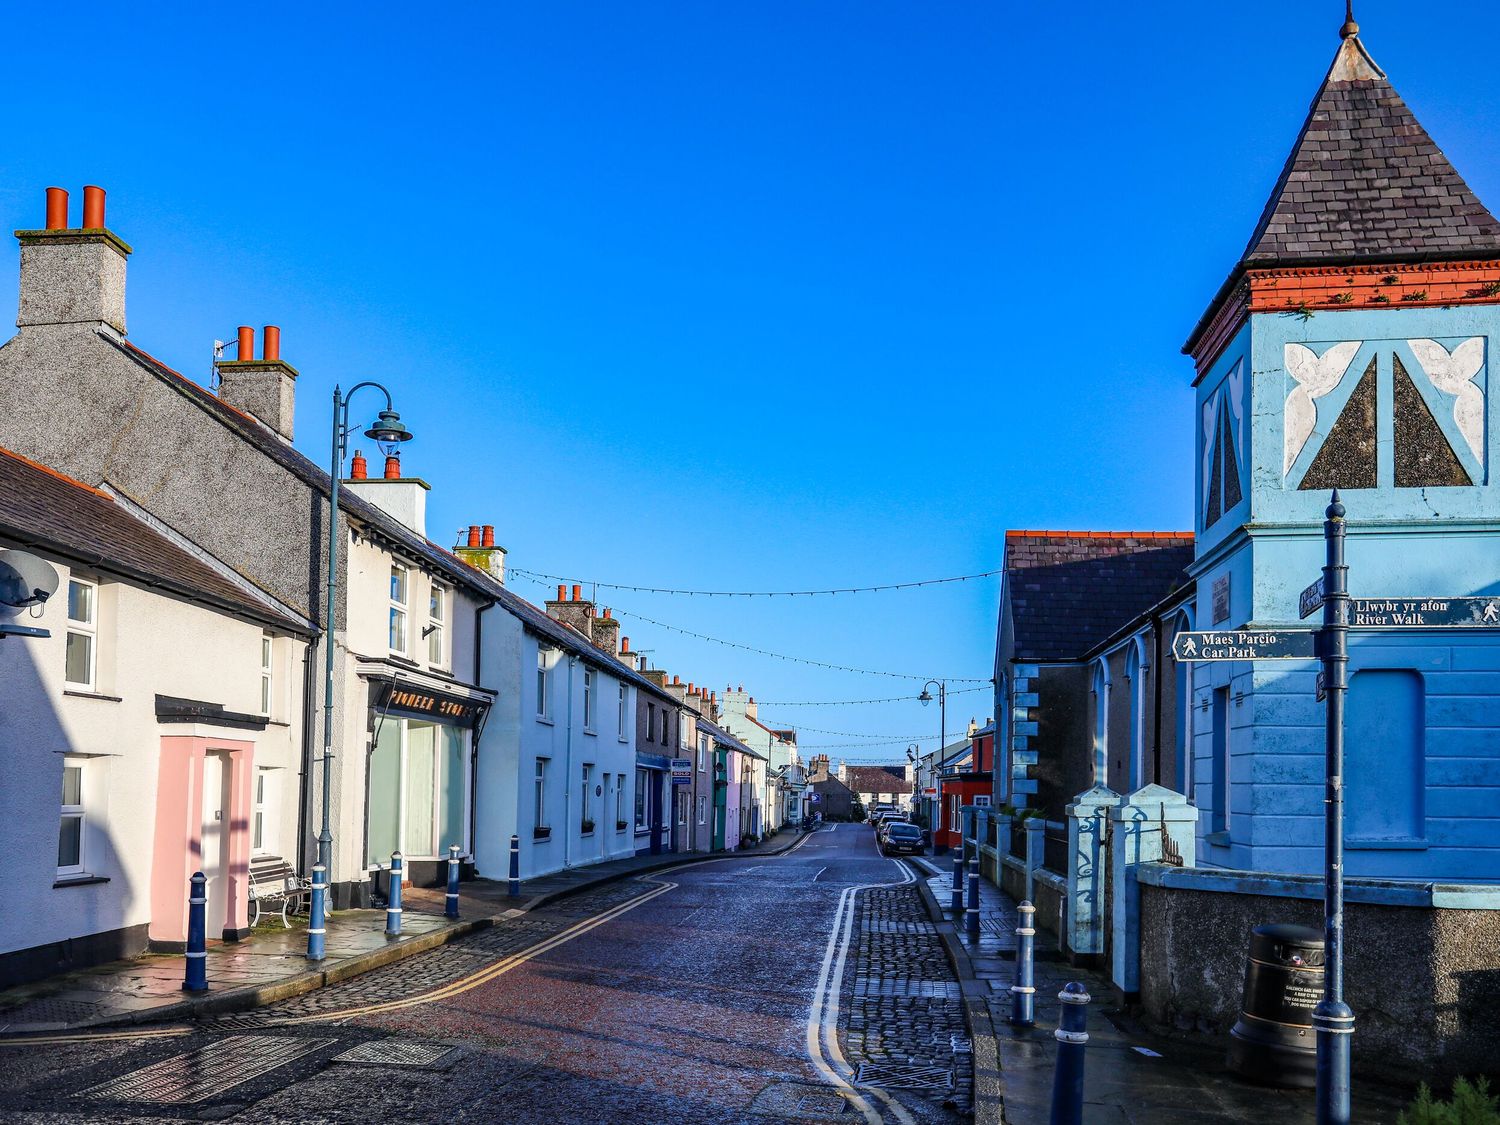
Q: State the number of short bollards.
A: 9